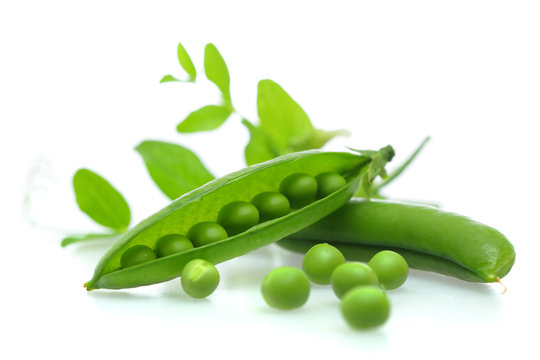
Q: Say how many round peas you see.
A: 13